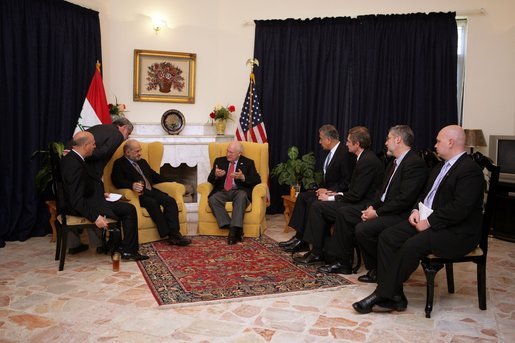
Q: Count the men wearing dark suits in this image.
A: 8